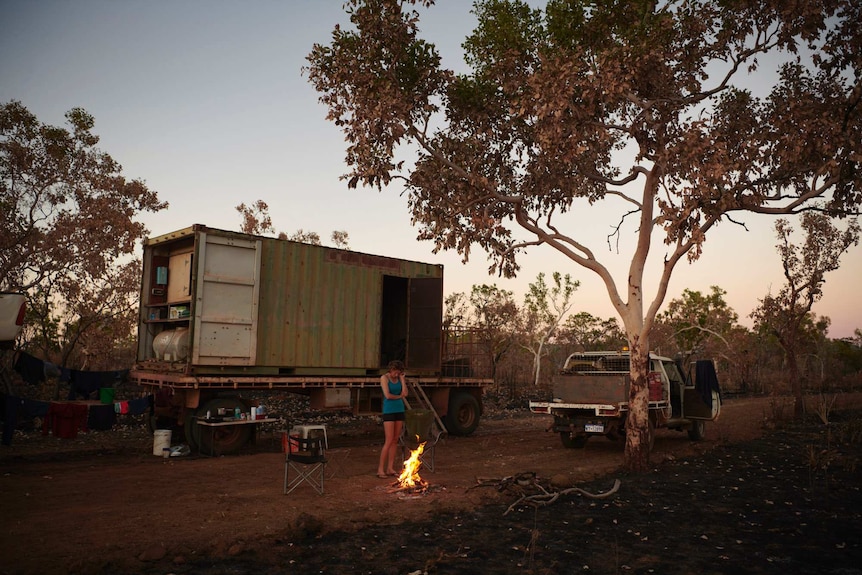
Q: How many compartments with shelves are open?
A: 1